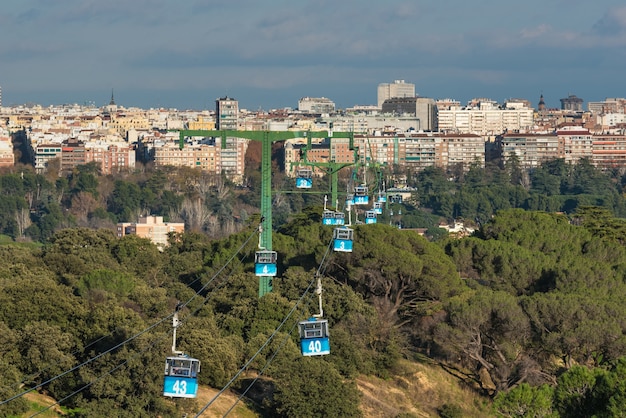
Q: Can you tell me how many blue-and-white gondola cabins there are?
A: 12